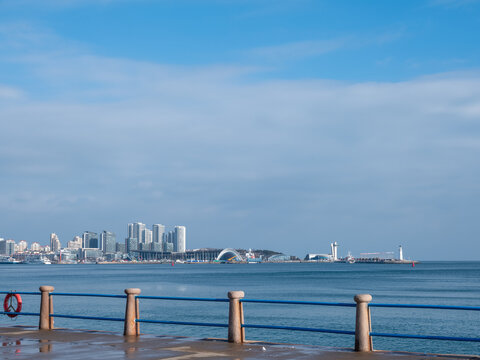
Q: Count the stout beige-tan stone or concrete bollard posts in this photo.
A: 4